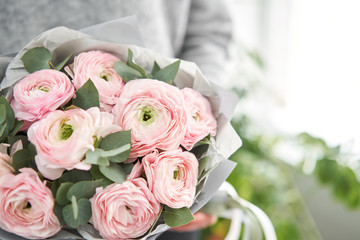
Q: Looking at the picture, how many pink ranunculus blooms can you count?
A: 8